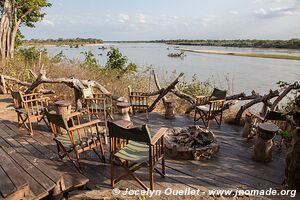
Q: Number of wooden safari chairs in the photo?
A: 7